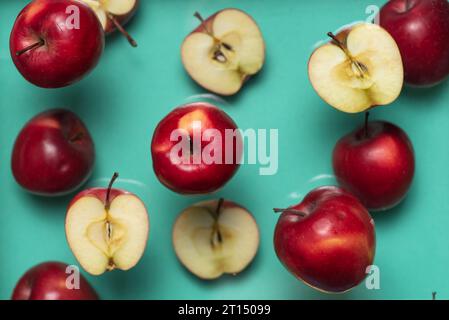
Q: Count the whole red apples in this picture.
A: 7